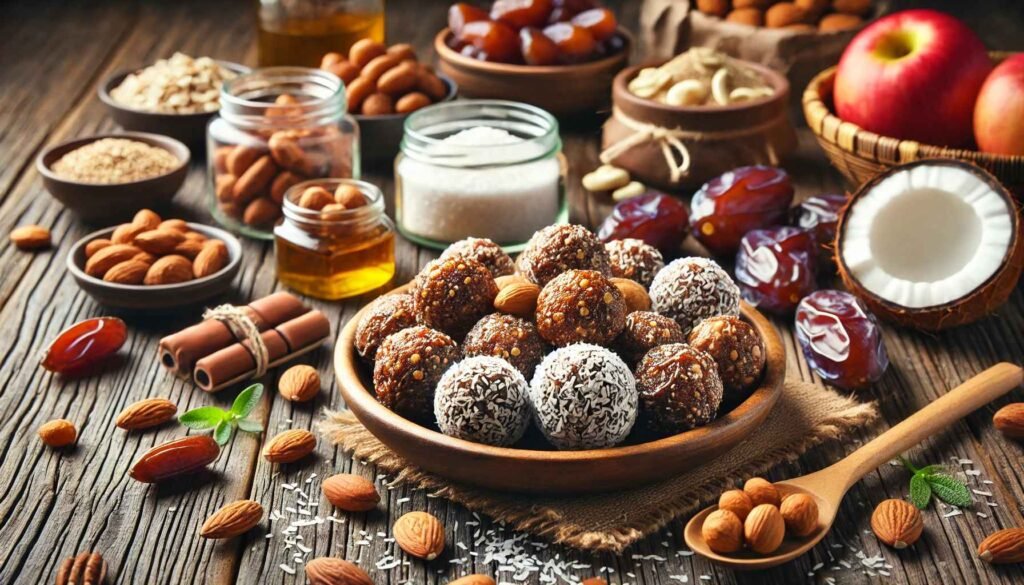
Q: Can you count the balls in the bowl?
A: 14